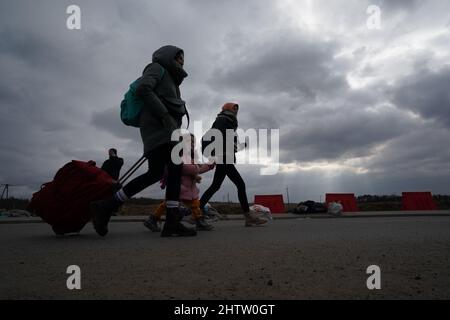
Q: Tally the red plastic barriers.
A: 3